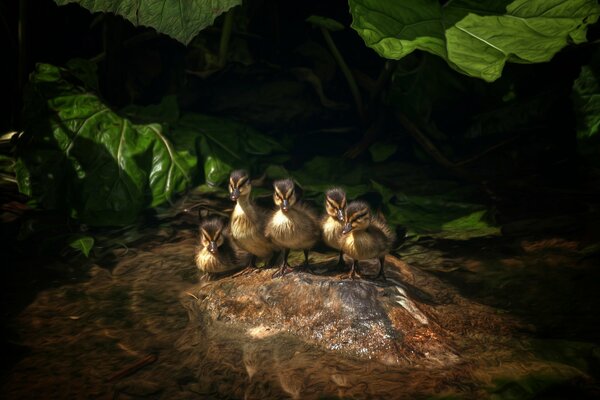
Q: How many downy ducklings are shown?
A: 5